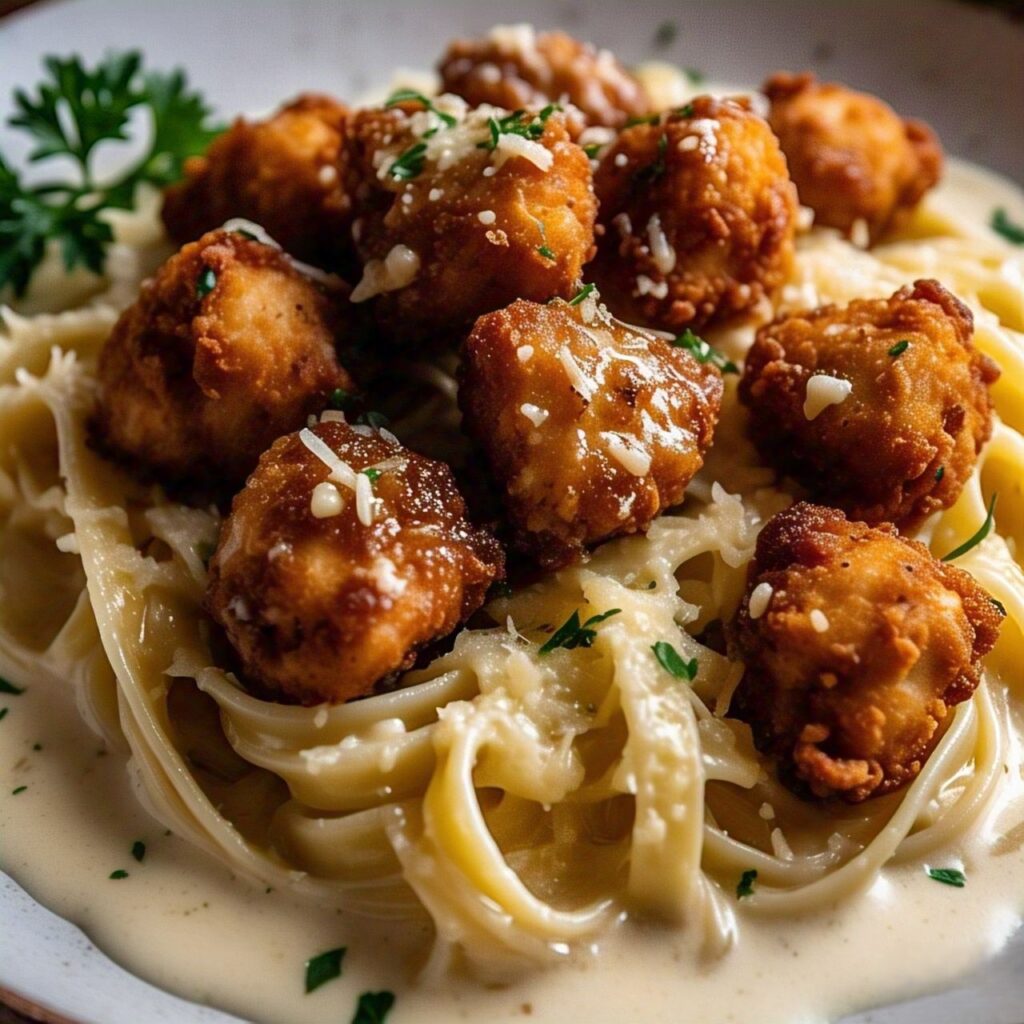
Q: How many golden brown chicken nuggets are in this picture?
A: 10